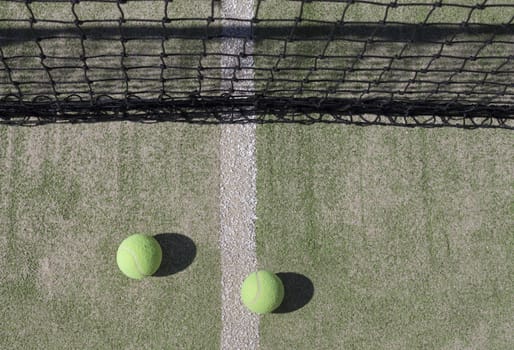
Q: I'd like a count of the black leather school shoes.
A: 0